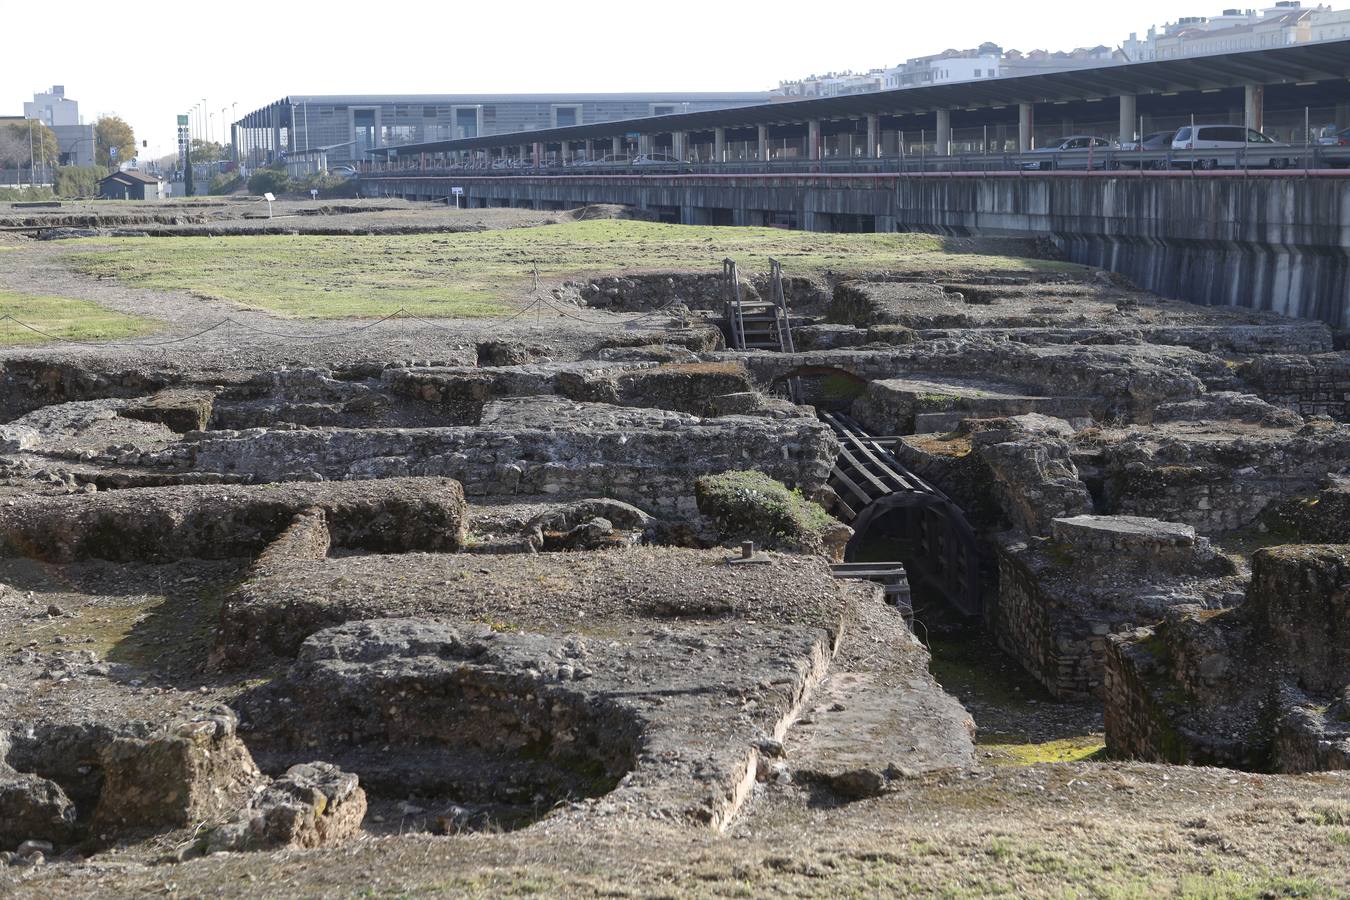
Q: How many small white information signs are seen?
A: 3